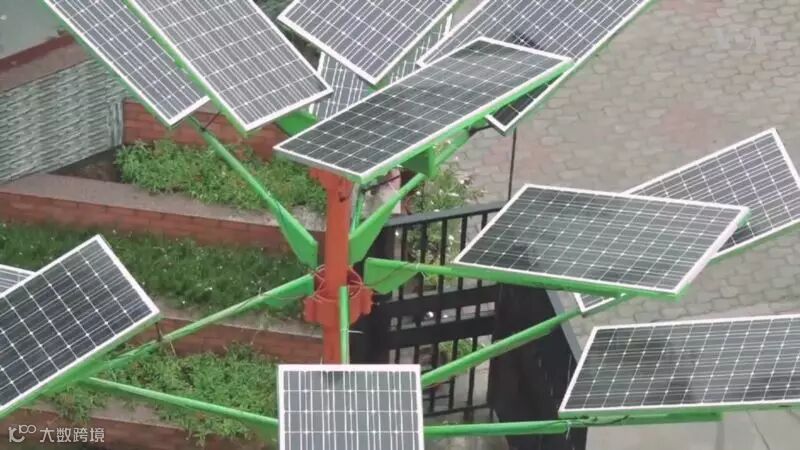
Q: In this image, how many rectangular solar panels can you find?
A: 12